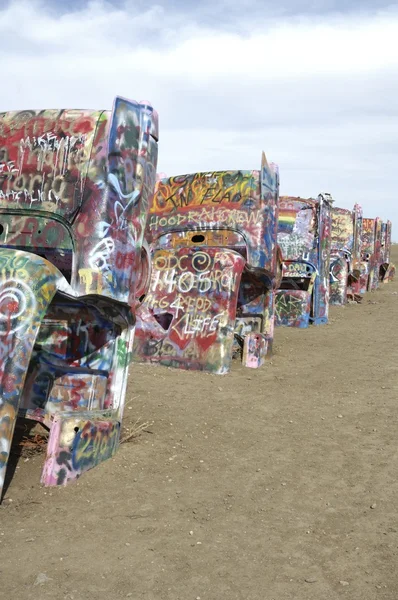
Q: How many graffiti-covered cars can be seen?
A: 6